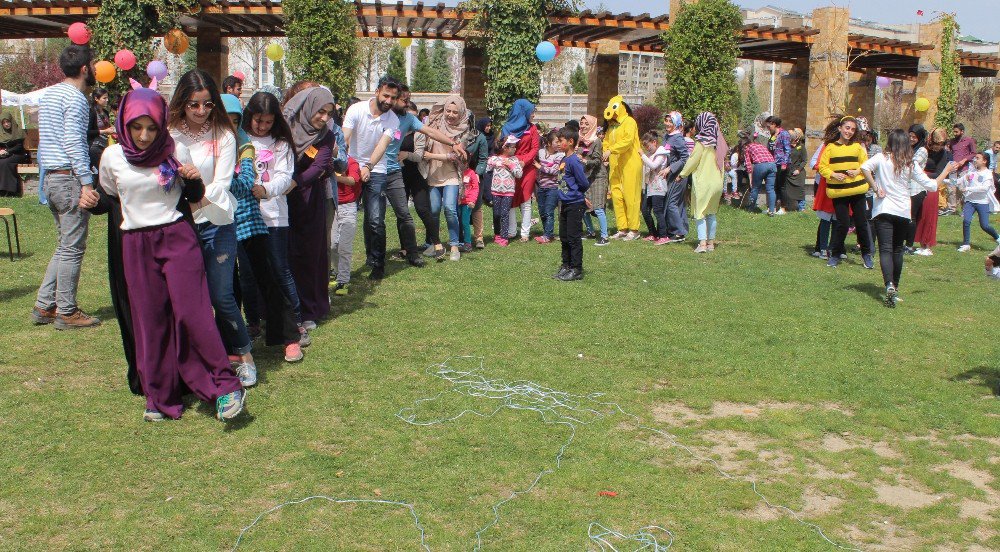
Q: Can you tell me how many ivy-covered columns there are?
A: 5